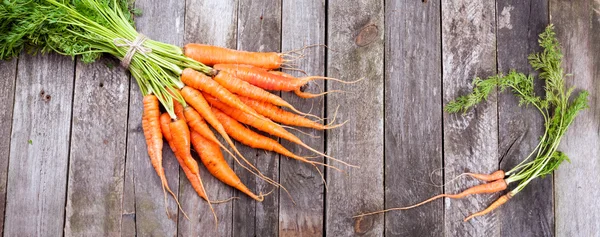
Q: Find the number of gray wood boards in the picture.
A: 12